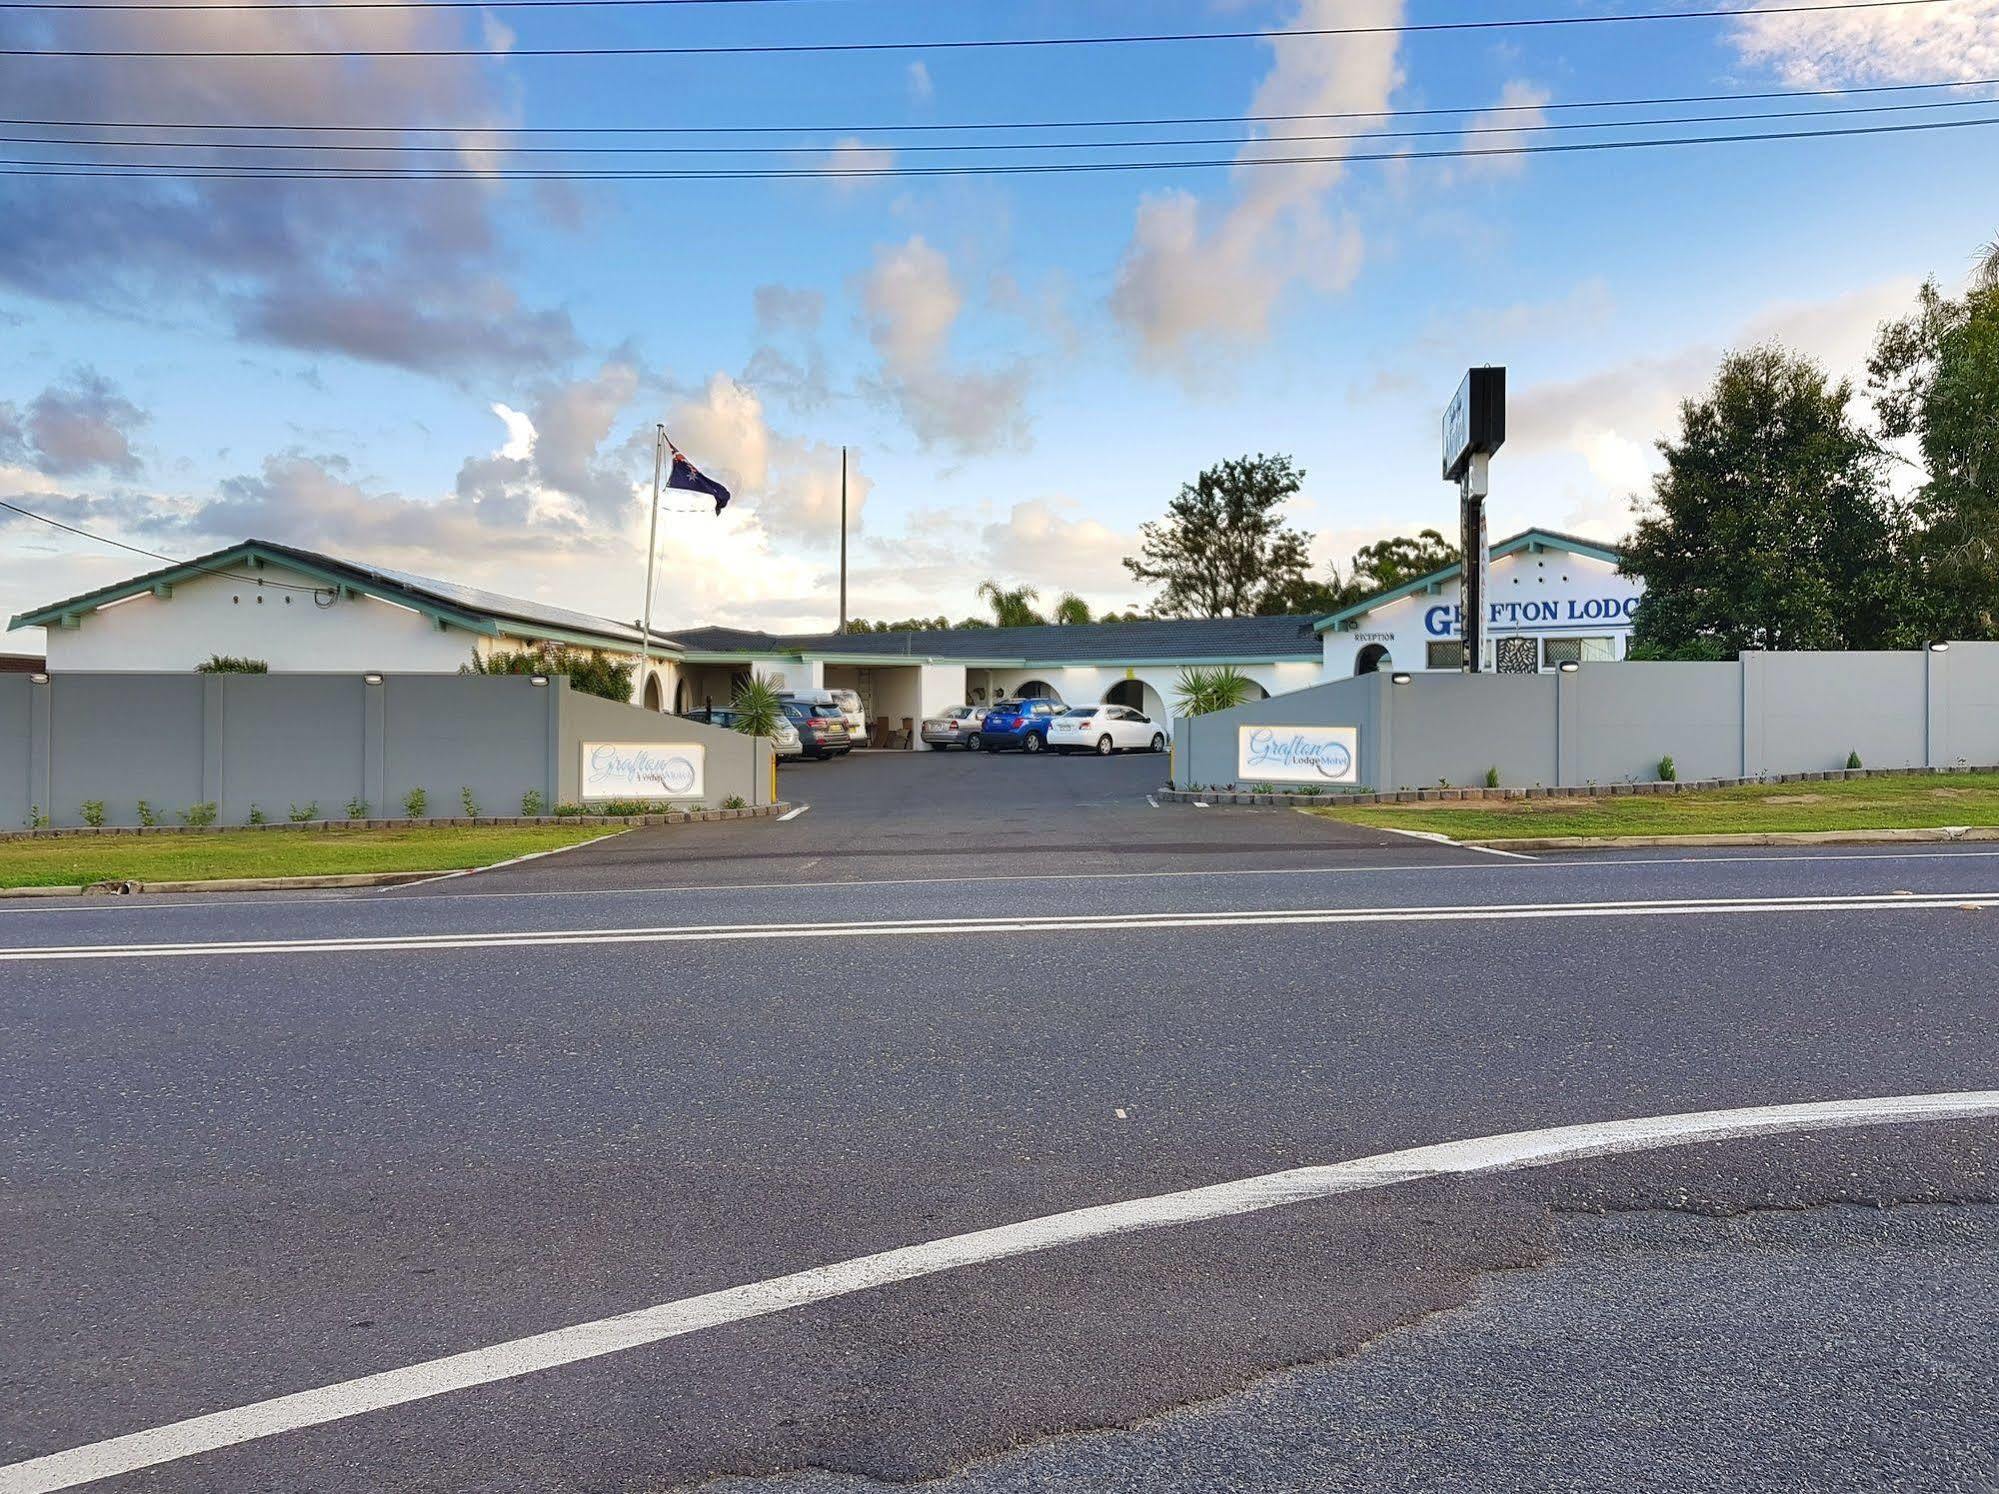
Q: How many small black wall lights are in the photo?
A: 6